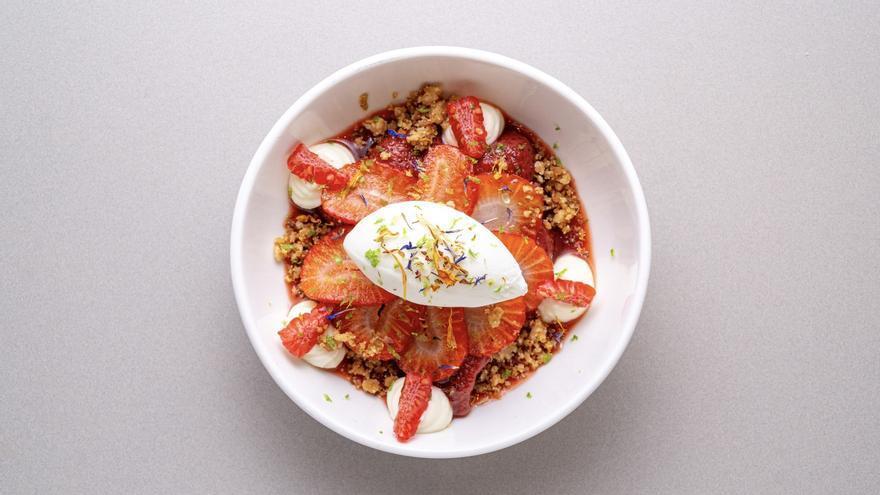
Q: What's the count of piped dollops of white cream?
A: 5